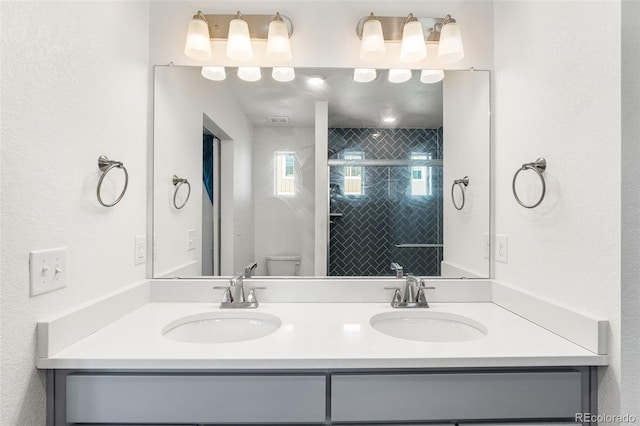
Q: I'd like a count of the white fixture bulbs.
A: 6